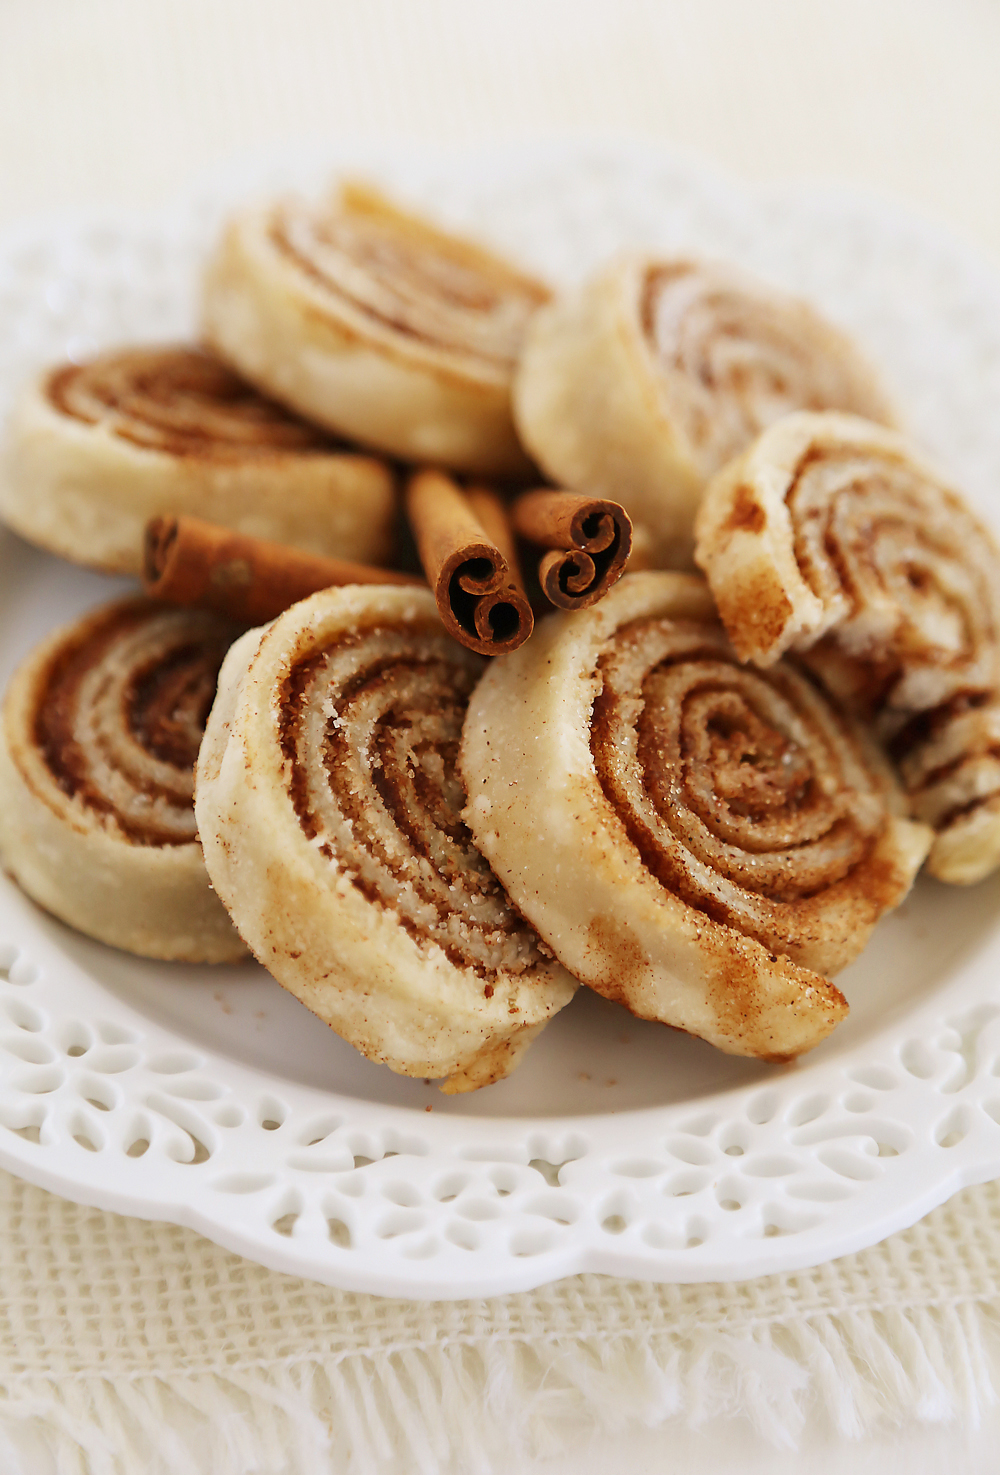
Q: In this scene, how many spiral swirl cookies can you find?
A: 7